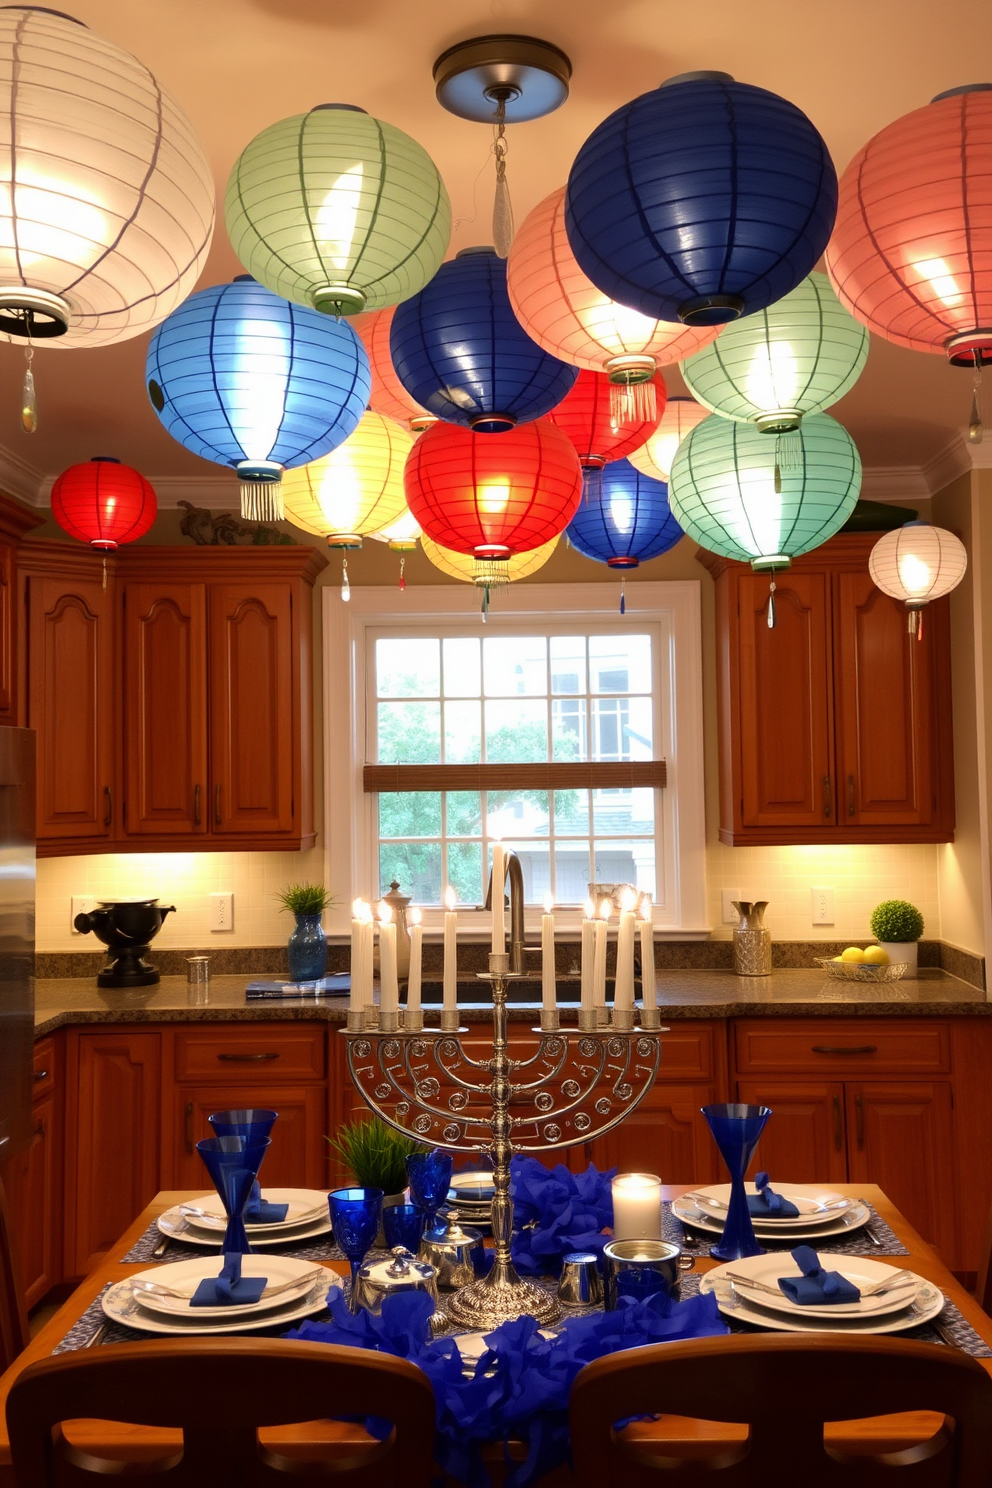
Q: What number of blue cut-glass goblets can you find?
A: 2